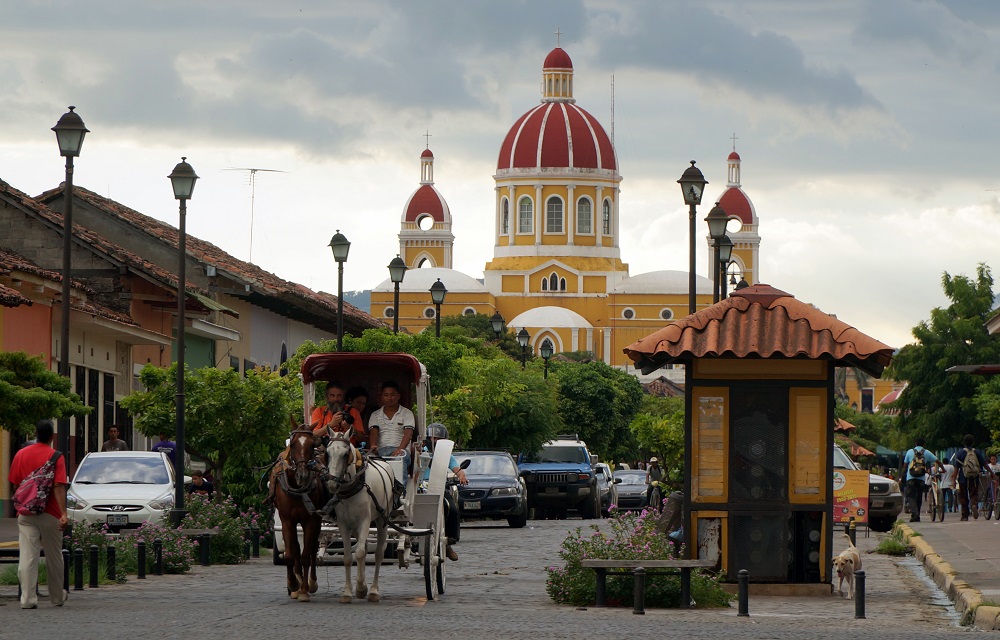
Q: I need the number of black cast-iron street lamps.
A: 12